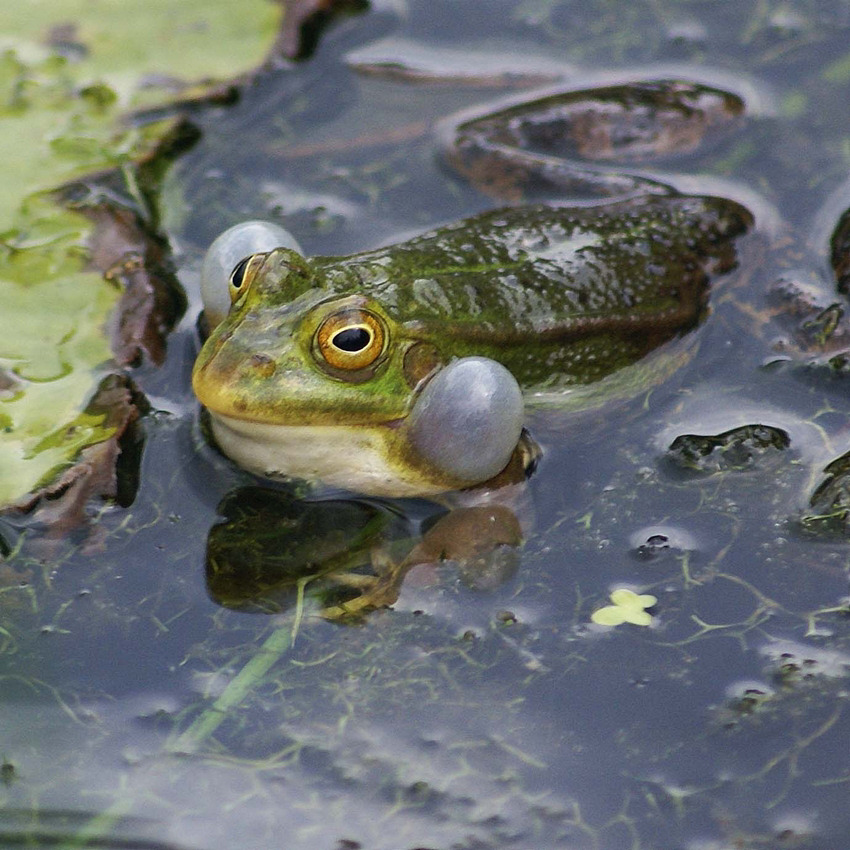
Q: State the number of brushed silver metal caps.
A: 0